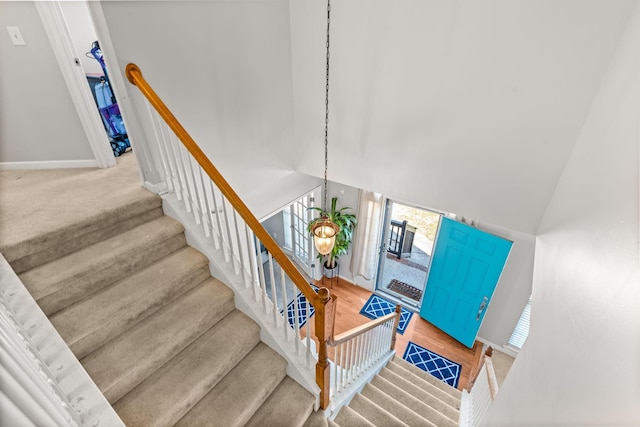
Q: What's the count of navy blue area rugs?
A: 3